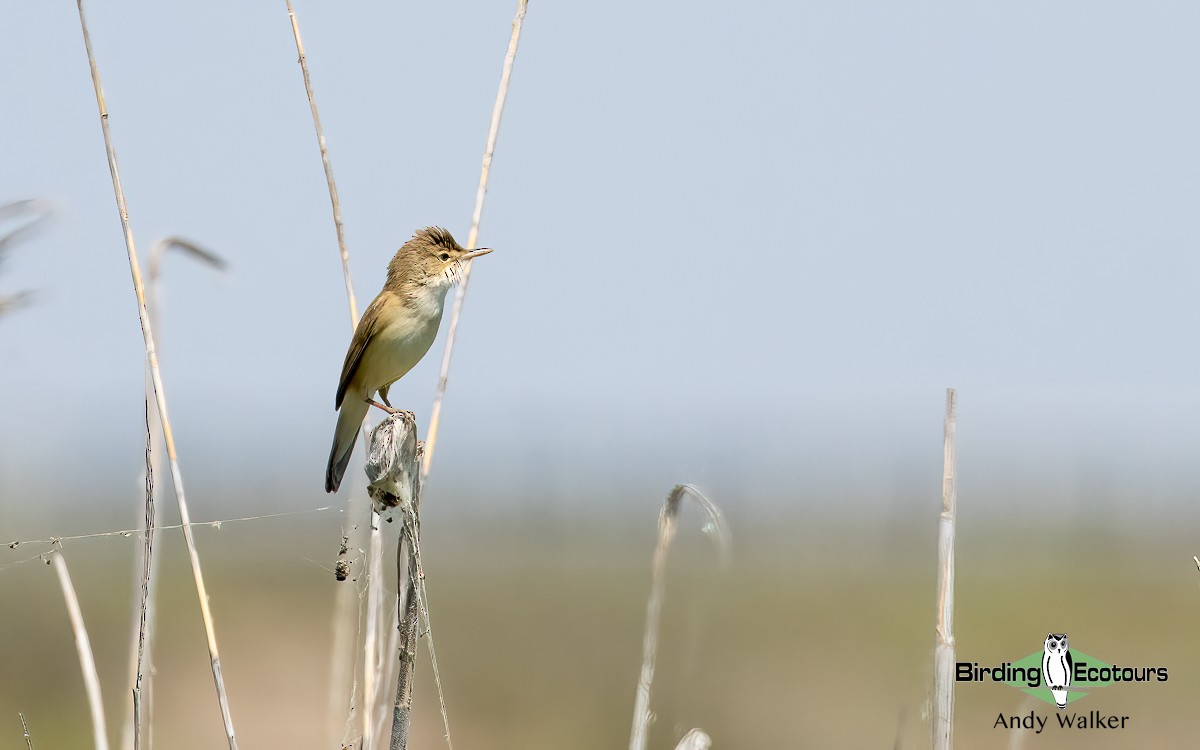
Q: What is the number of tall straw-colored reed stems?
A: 3